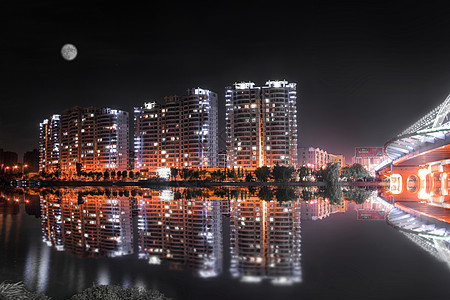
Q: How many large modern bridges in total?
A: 1